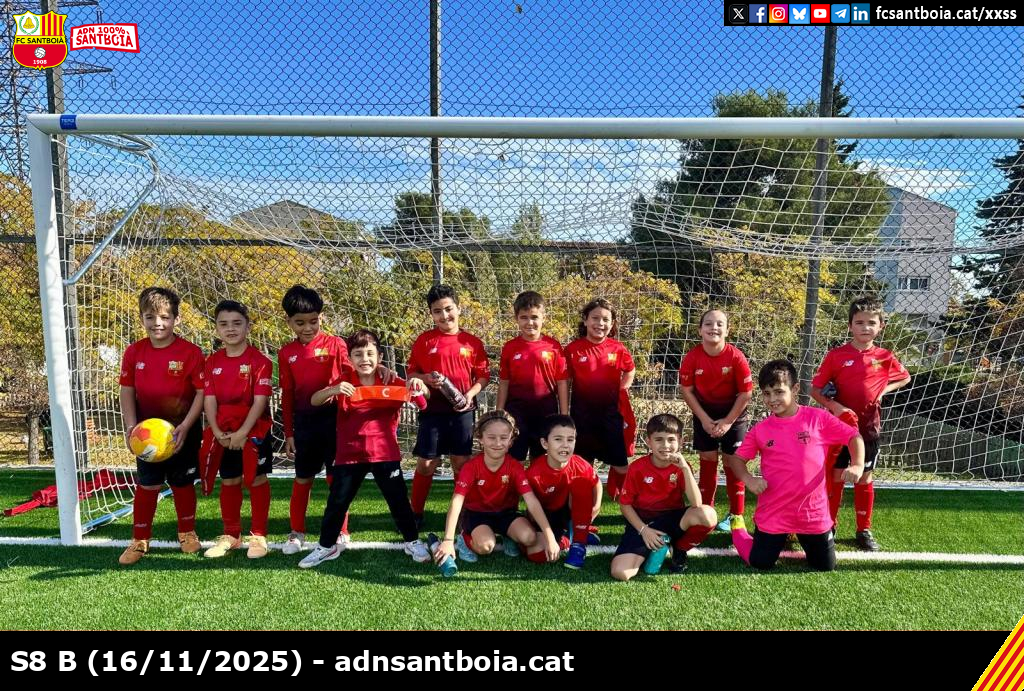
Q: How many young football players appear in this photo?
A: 13